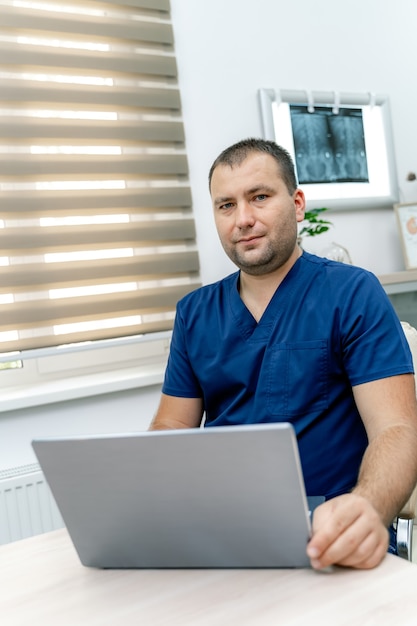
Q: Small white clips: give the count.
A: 4